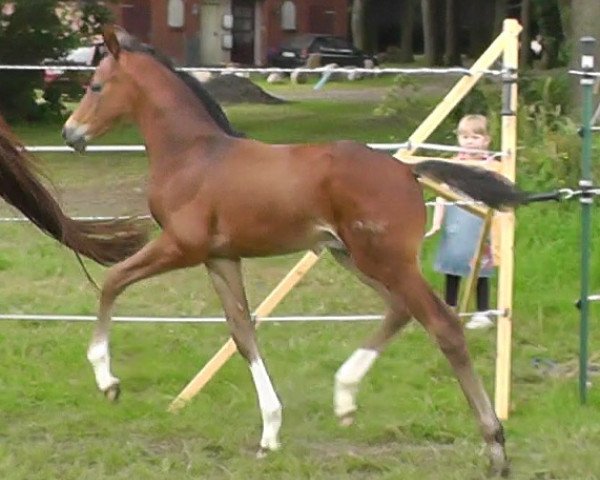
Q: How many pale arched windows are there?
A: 2